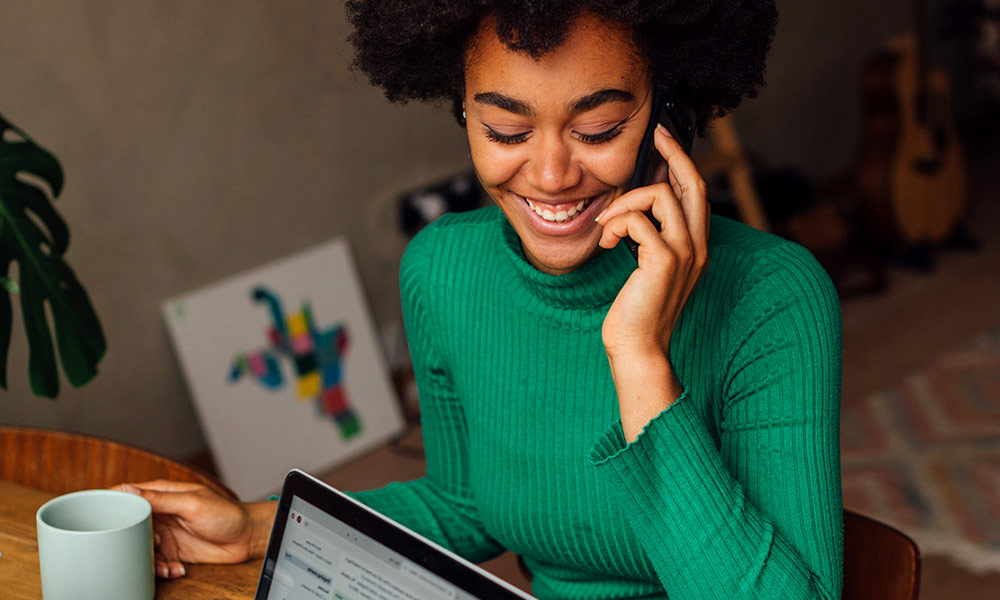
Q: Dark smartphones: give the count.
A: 1